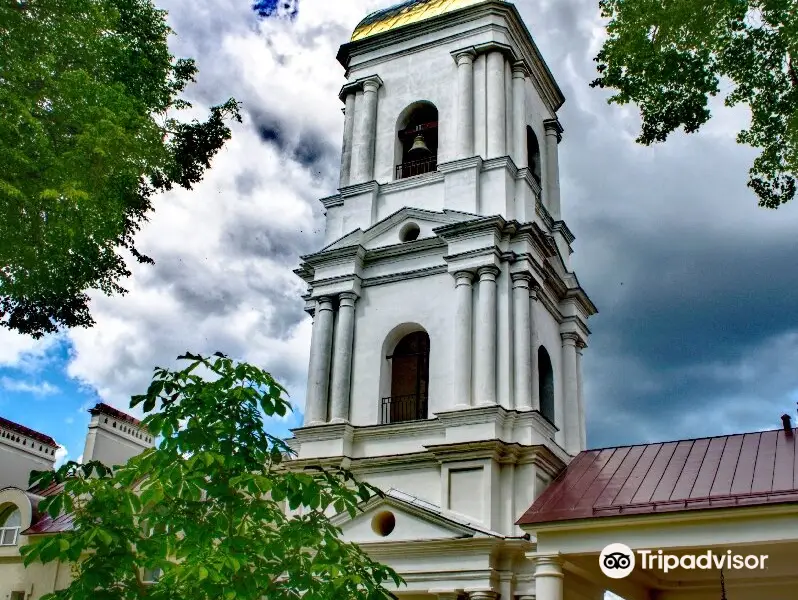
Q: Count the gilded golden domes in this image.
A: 1